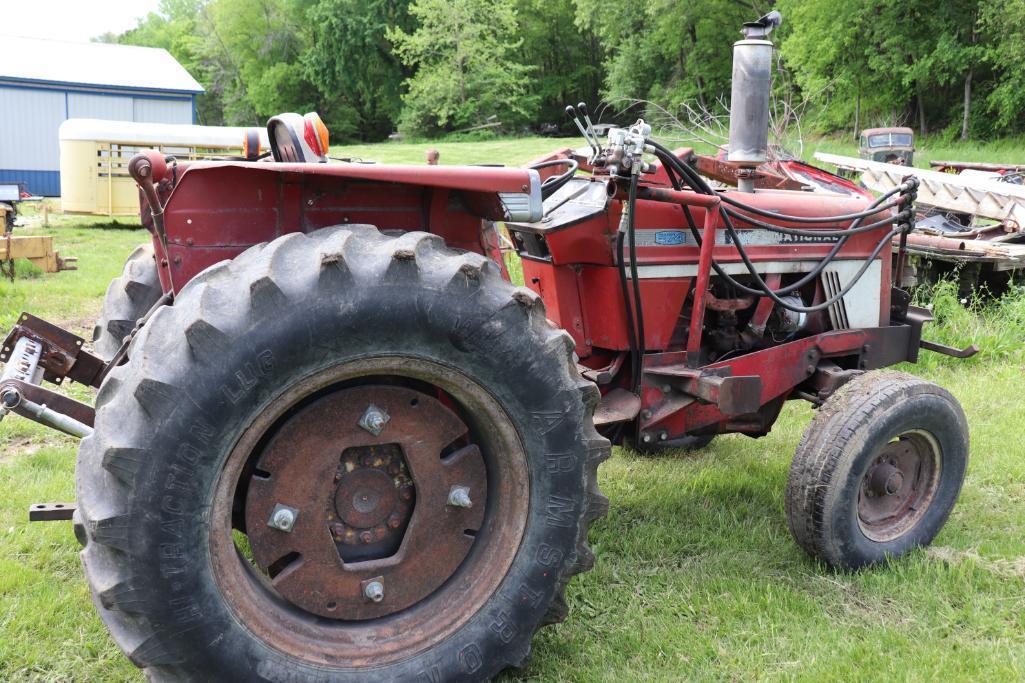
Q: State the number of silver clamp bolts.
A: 4